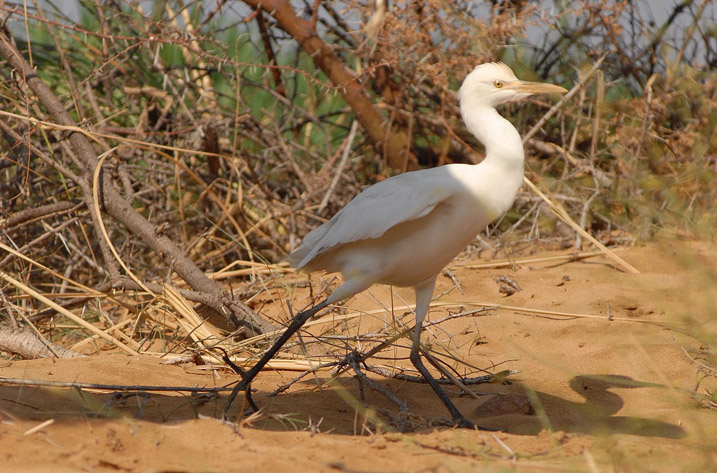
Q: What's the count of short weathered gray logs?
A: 1